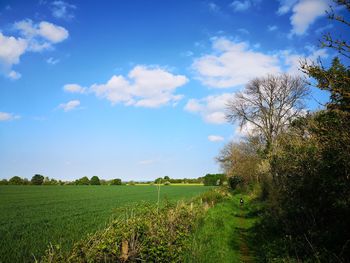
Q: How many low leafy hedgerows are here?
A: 1